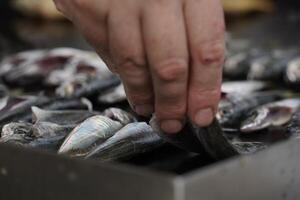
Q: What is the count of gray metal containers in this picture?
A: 1